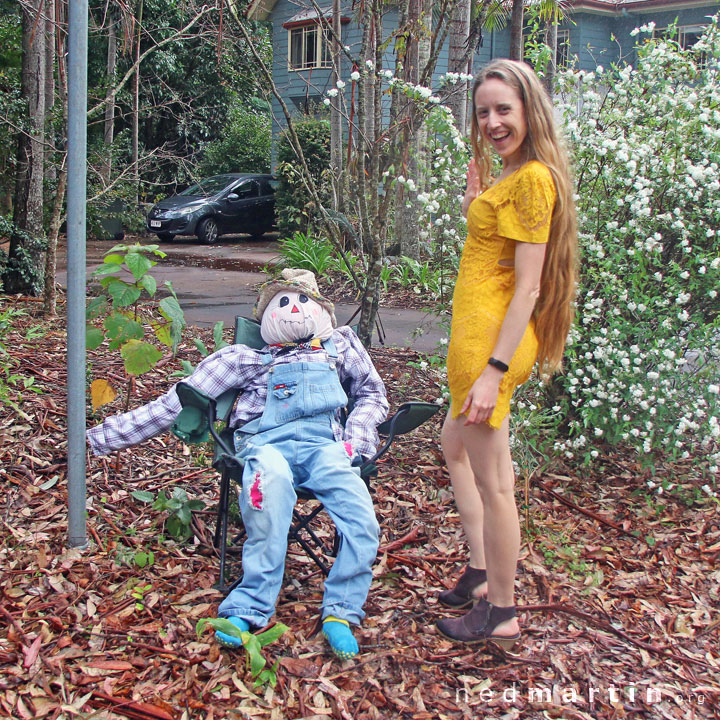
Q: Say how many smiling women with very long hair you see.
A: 1